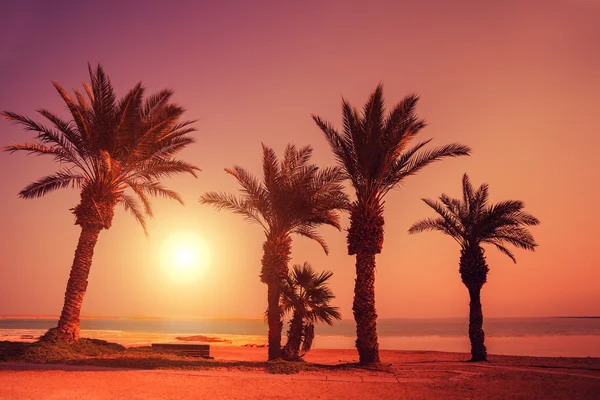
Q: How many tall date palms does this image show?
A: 4